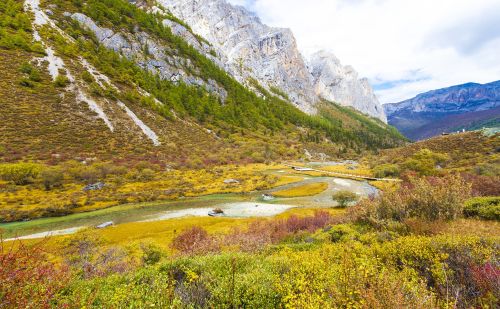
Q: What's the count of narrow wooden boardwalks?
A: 1